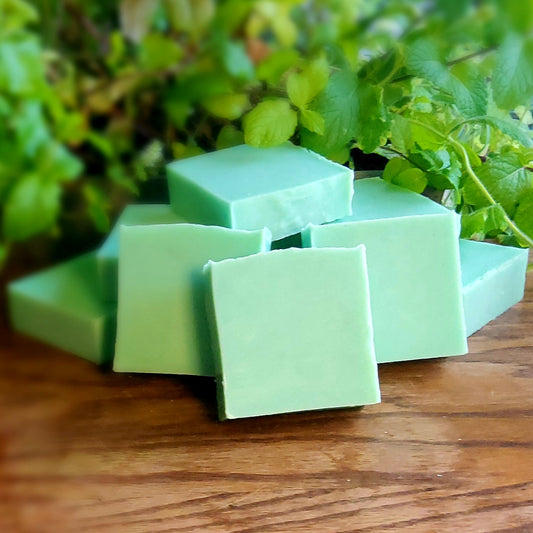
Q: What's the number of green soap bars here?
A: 8